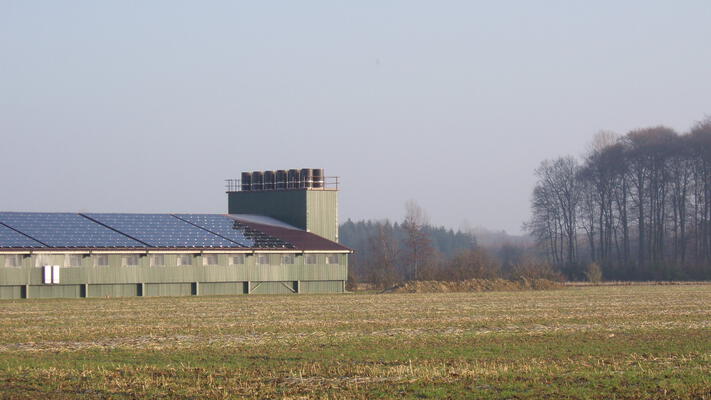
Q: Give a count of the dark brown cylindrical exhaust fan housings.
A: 7